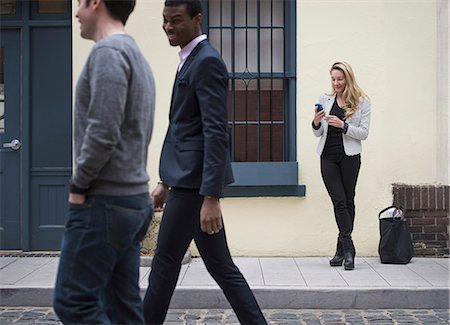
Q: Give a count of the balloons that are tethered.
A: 0